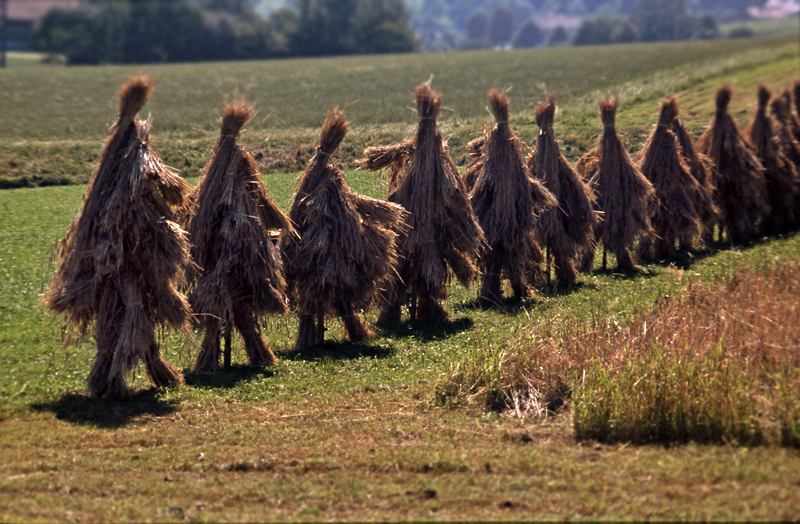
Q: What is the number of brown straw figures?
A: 12